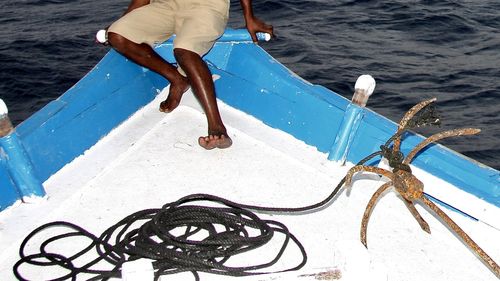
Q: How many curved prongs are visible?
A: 5